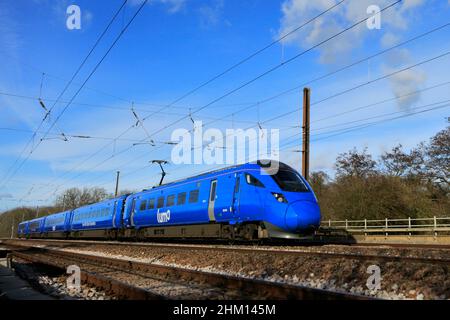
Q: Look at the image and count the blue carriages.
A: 5